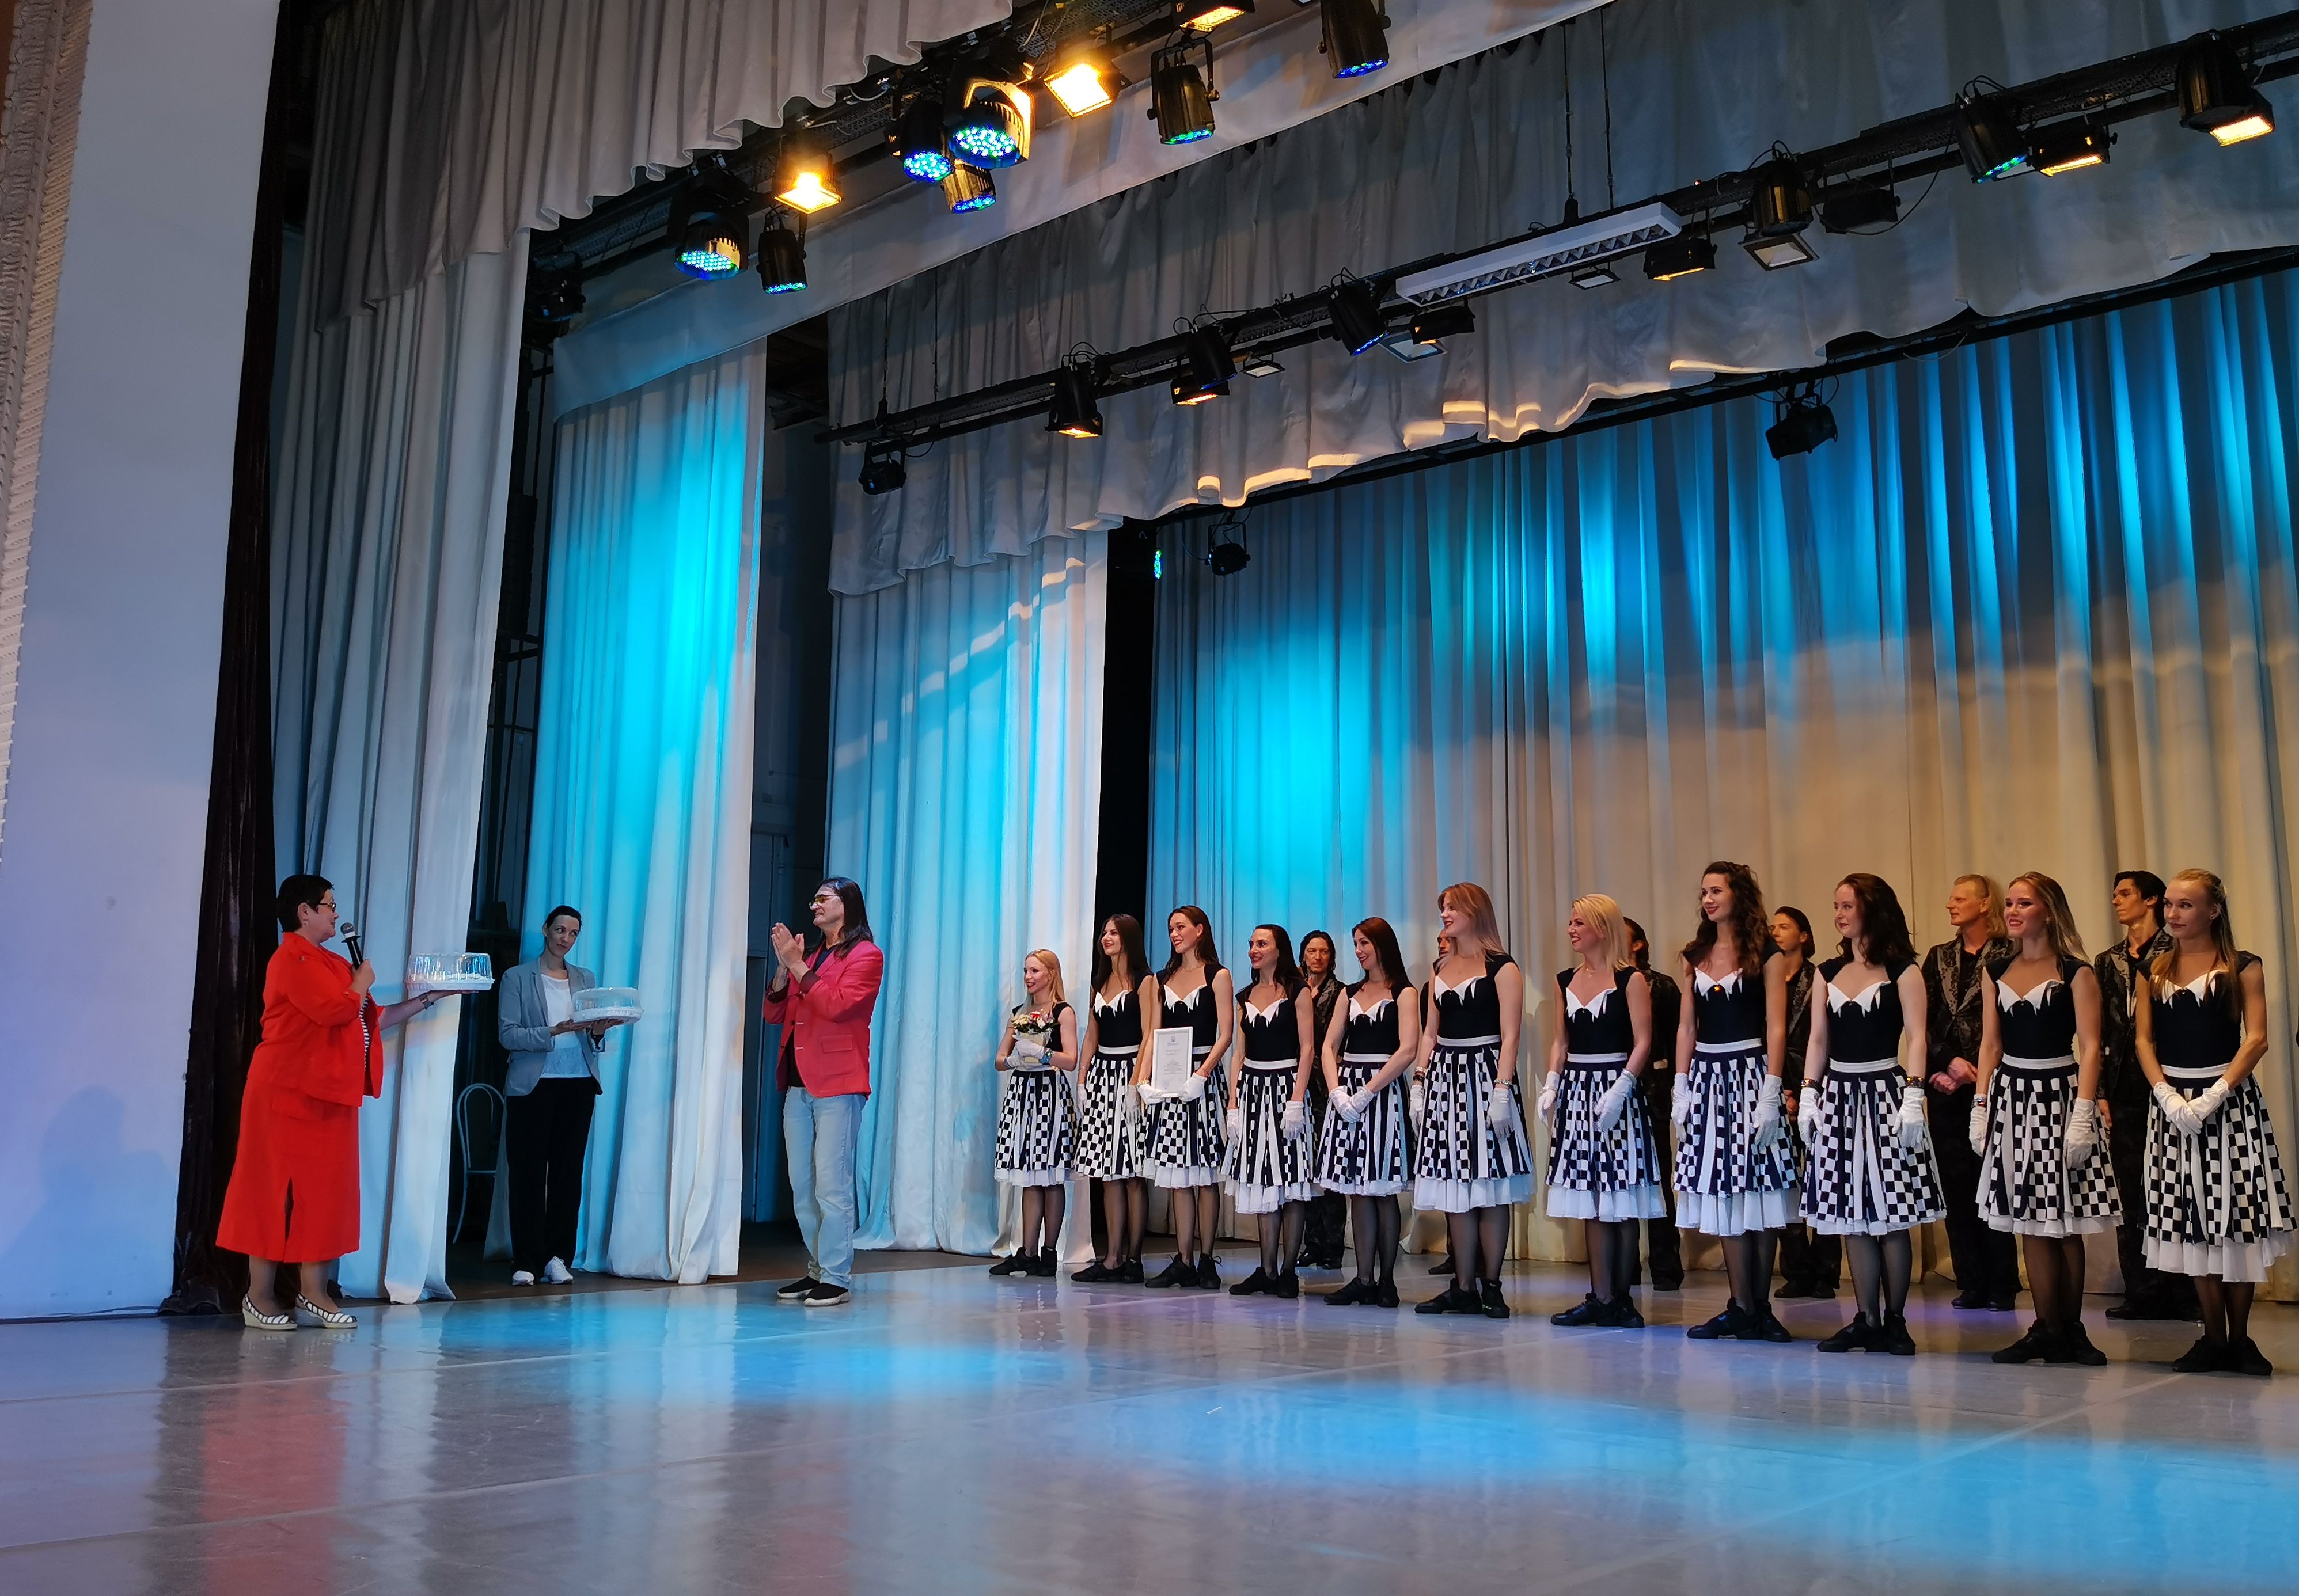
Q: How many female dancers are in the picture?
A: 11